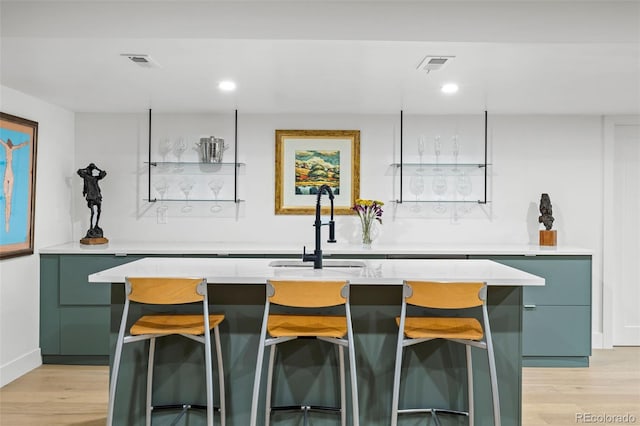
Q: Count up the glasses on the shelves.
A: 11